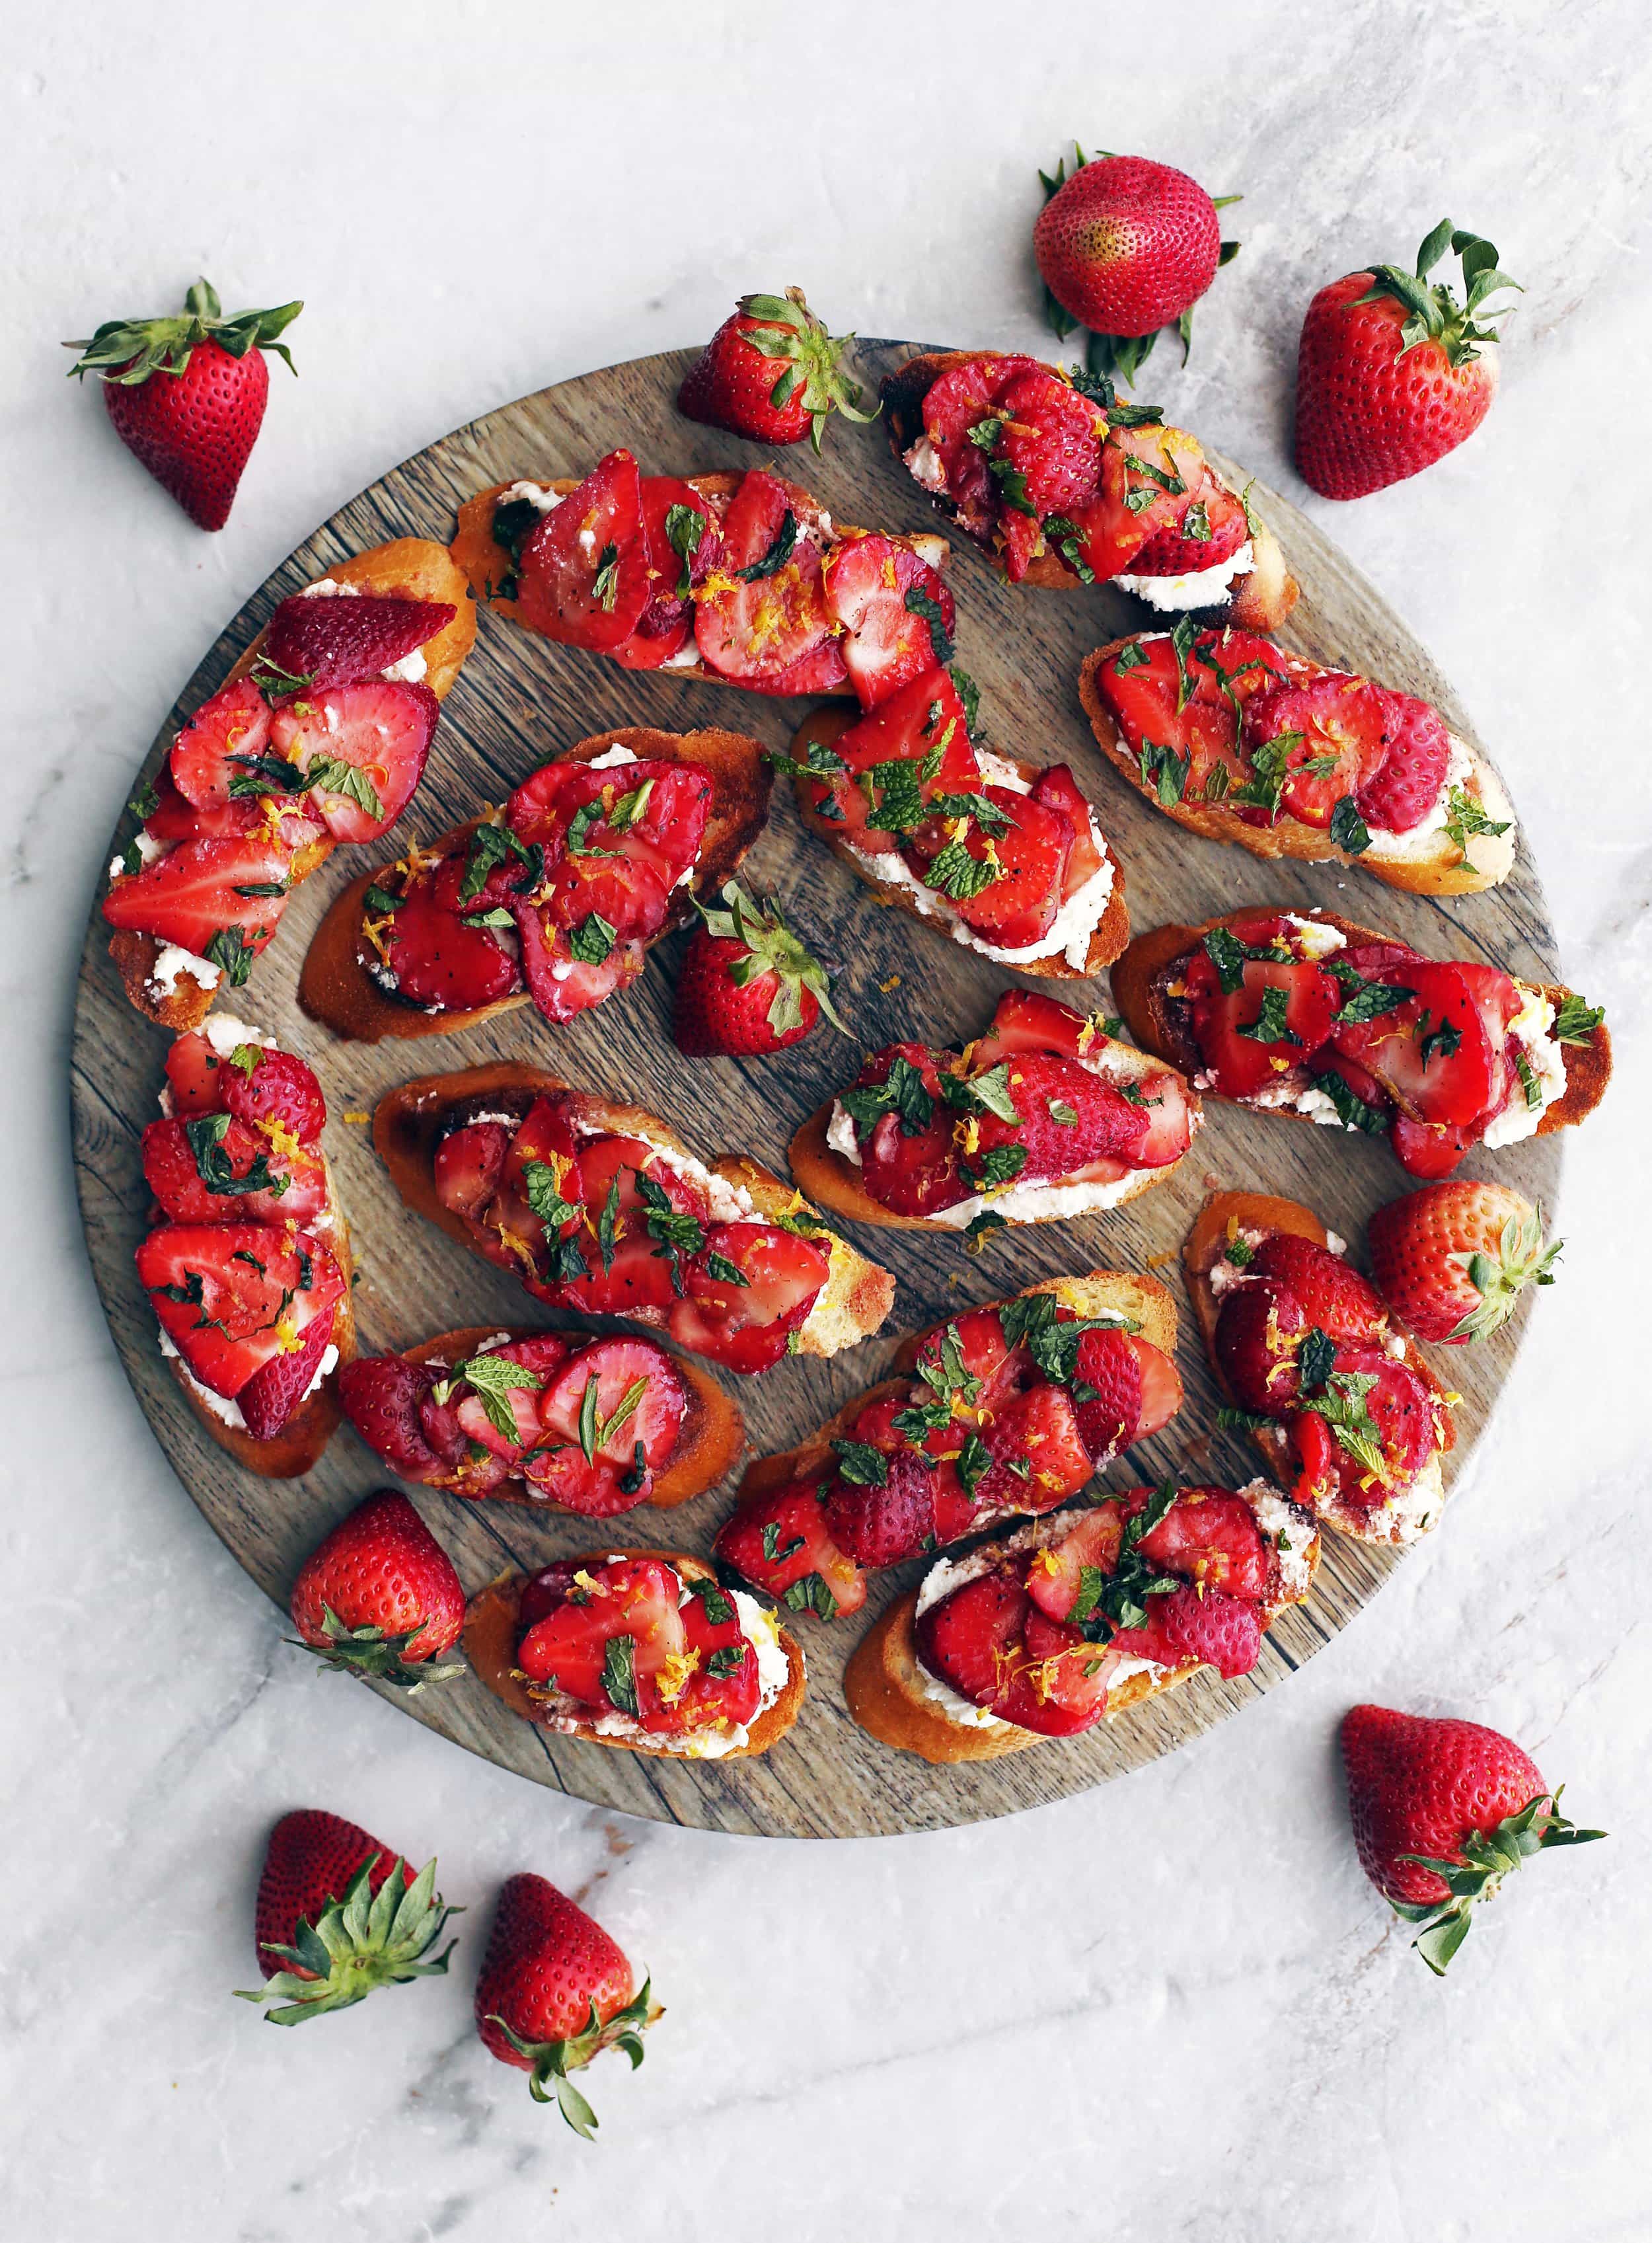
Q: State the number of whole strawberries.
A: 10